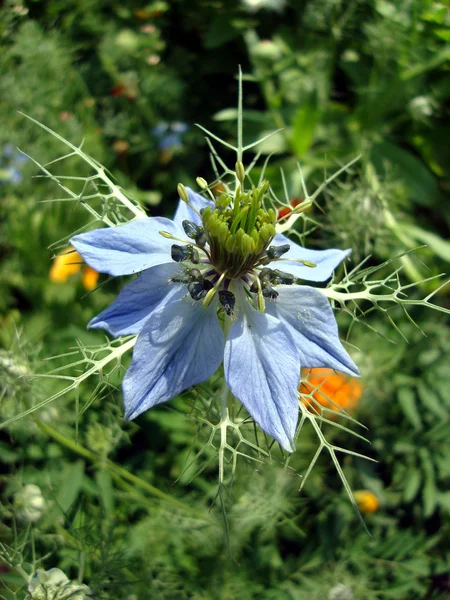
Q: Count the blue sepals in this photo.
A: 7